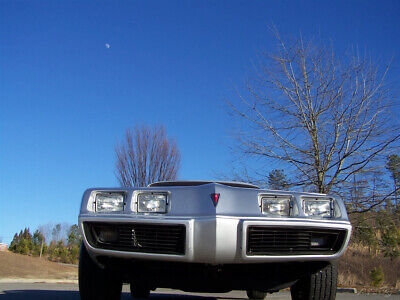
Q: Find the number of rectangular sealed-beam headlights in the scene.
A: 4